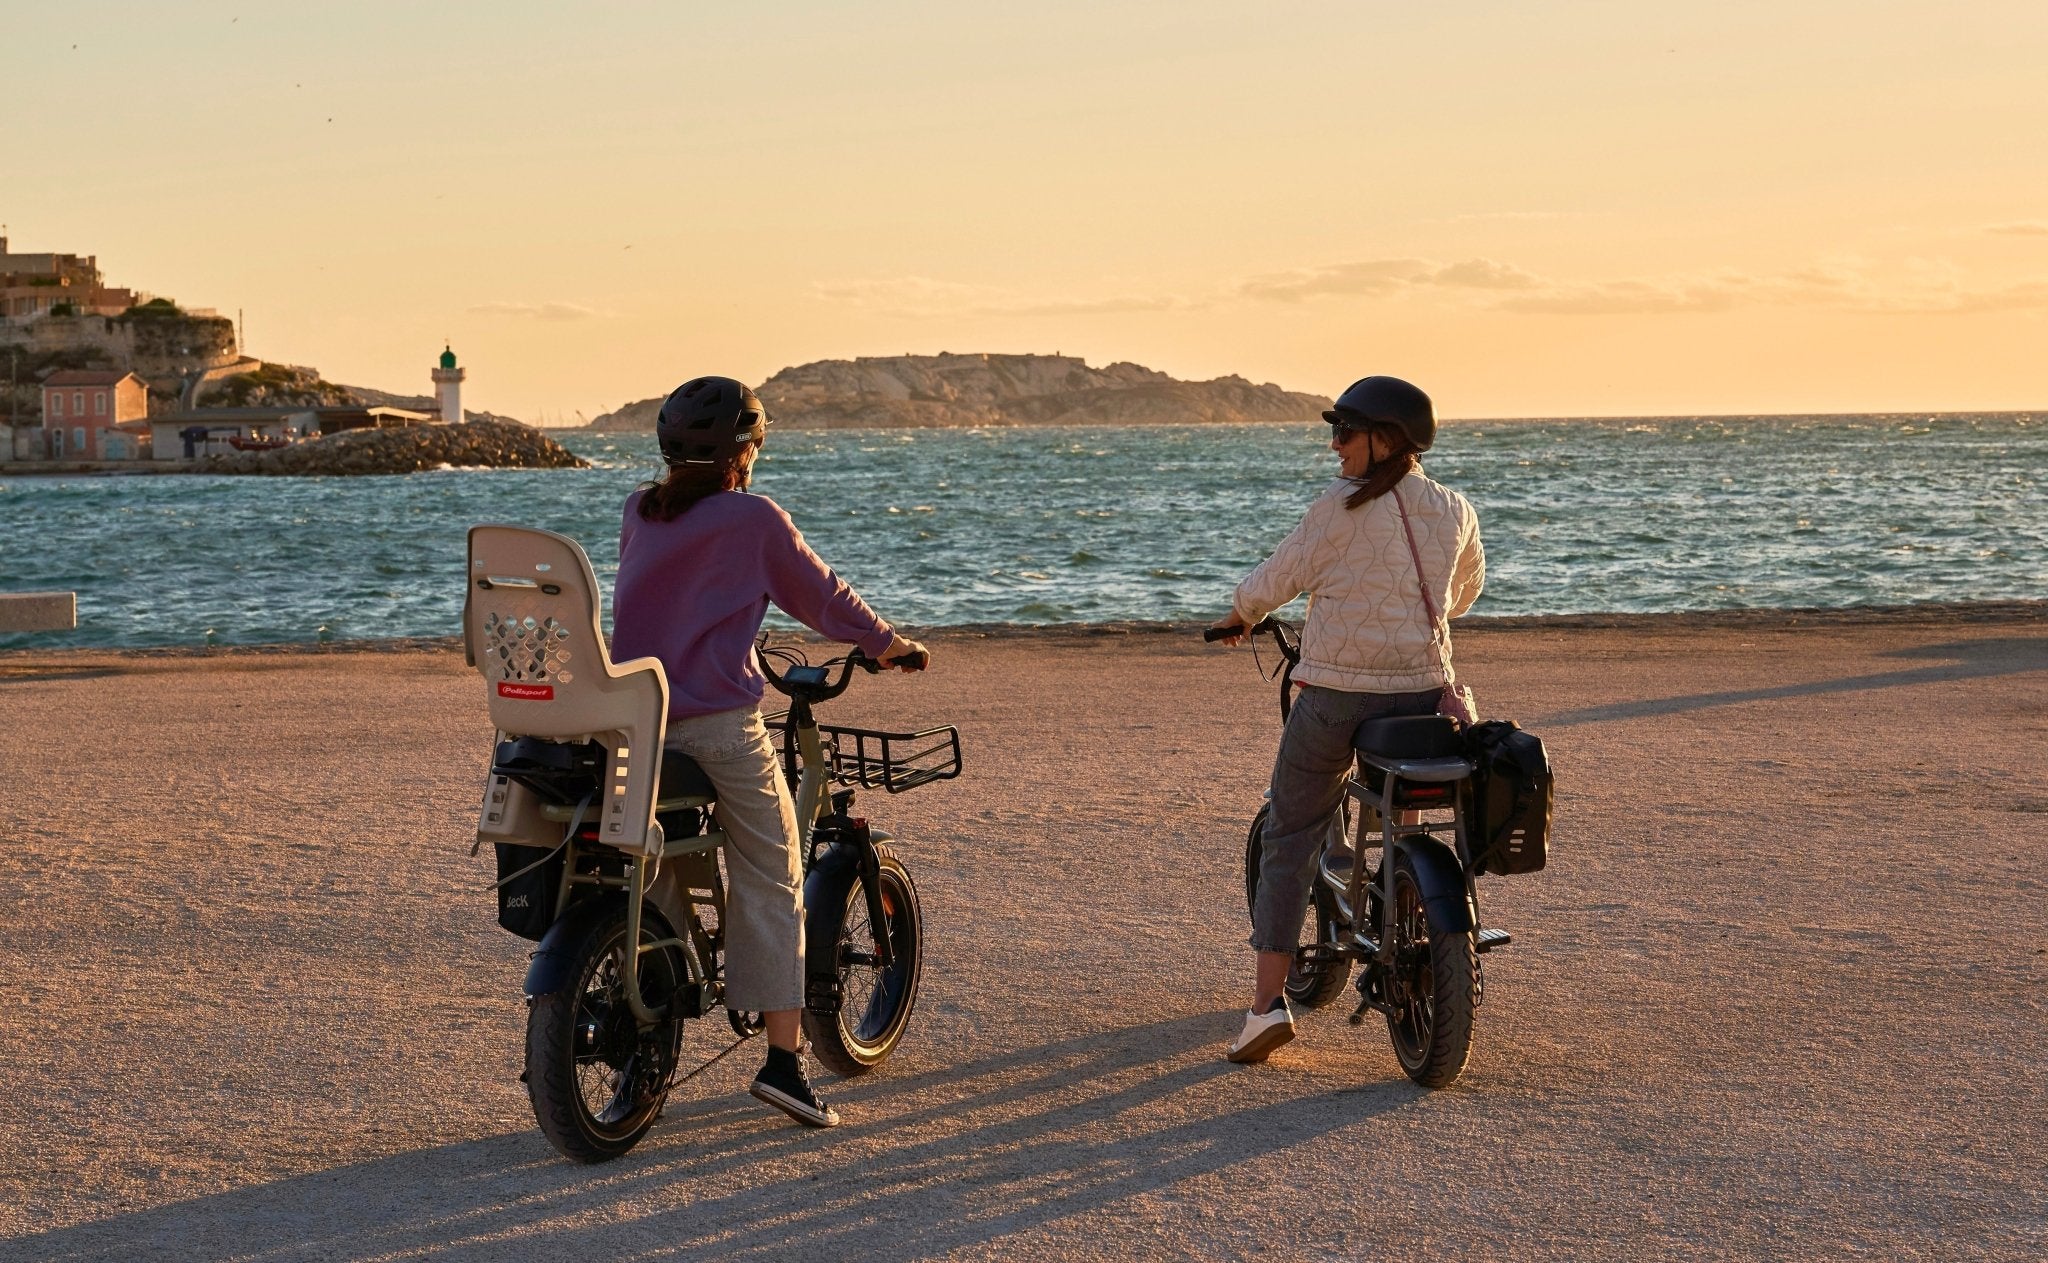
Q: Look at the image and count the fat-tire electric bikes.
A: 2